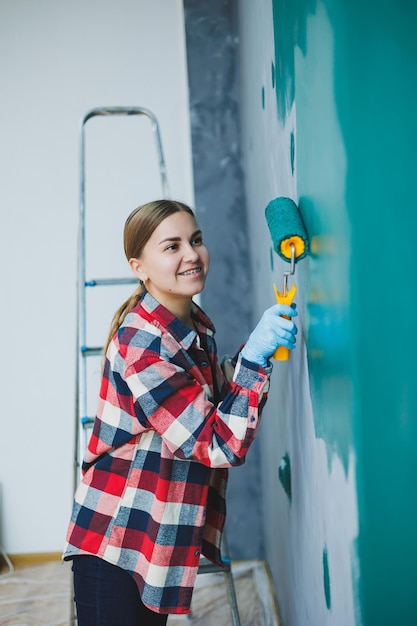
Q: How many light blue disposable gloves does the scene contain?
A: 1